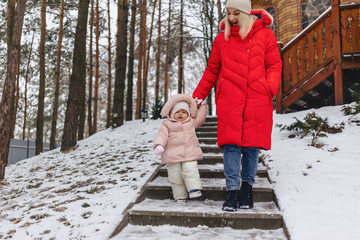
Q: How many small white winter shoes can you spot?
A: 2